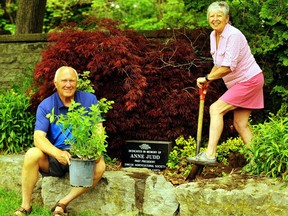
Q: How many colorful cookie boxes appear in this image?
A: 0